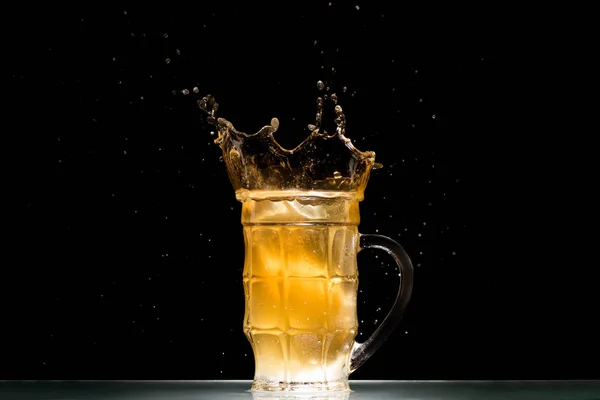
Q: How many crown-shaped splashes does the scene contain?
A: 1